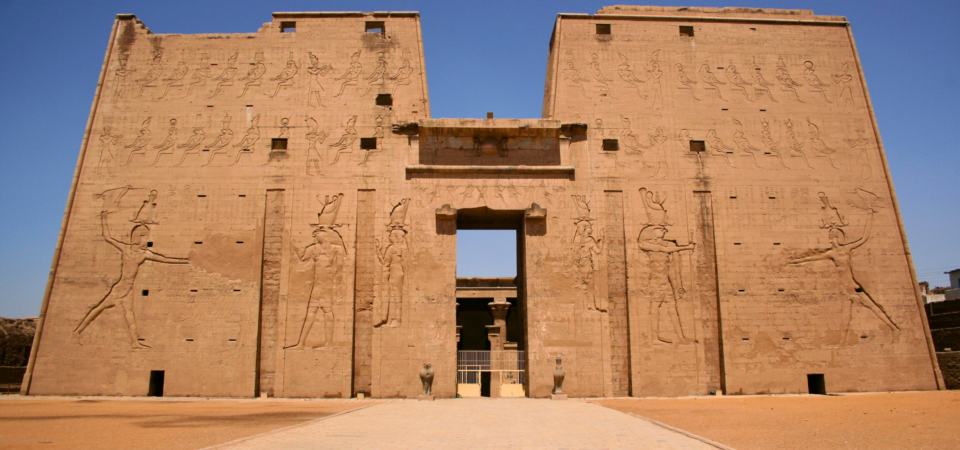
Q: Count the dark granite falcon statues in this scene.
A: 2